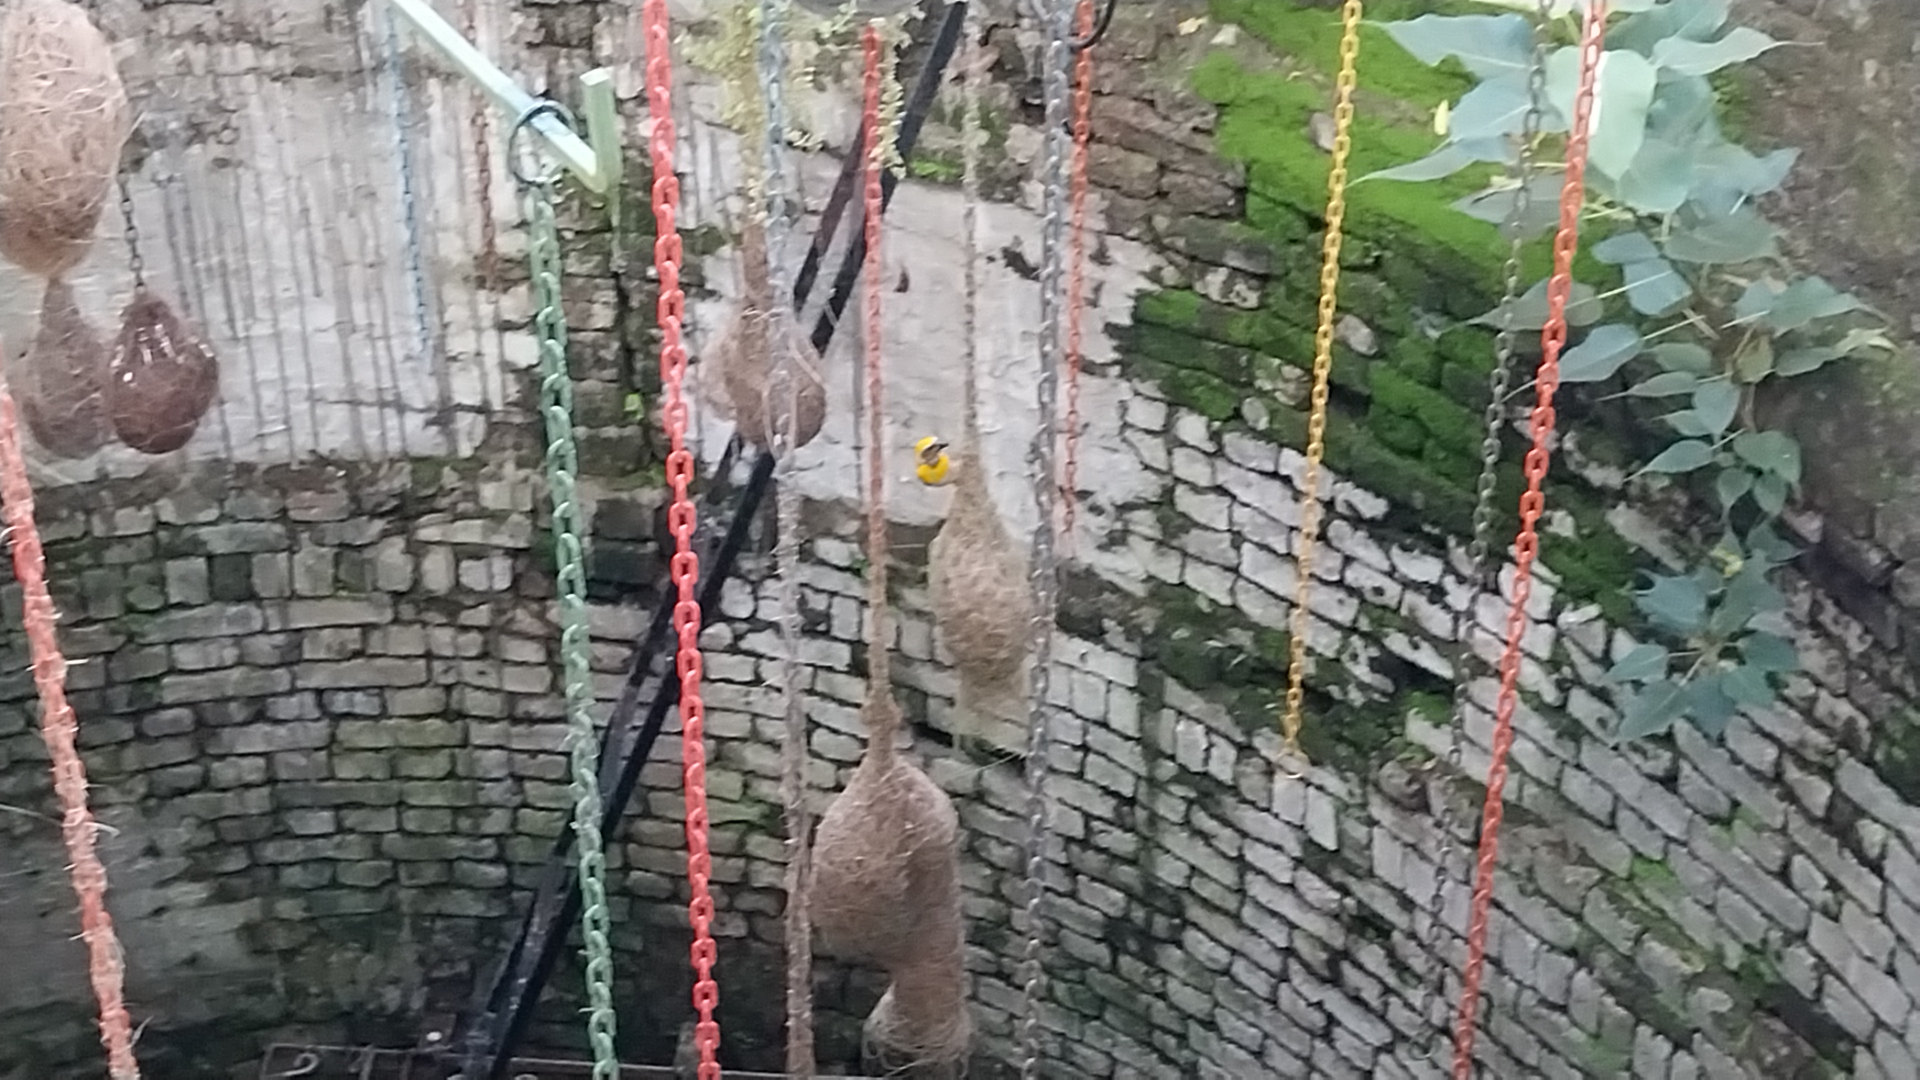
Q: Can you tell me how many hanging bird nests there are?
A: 6